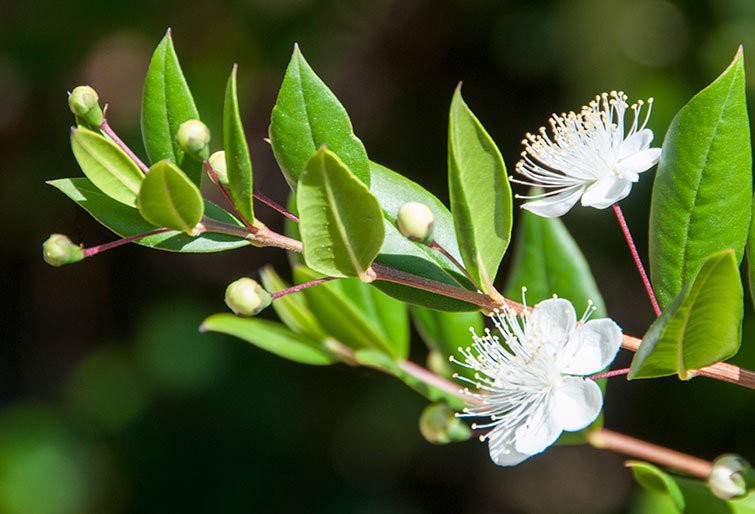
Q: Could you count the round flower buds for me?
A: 8